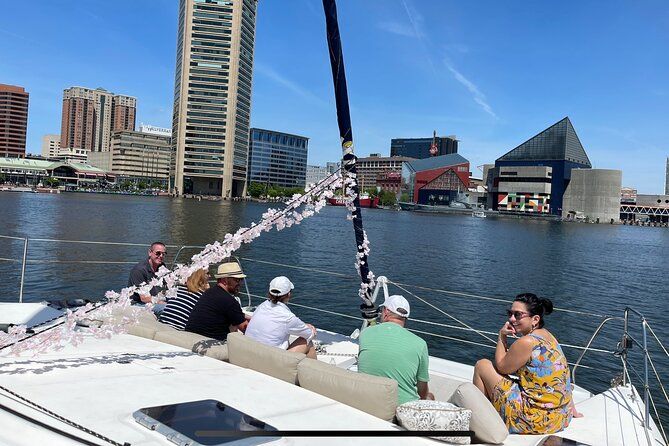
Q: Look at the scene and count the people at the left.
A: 4